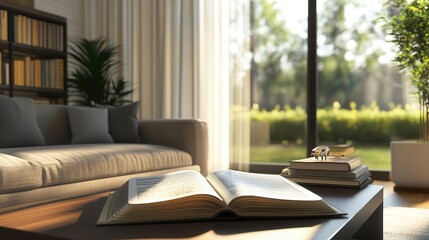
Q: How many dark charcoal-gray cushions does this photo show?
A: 3